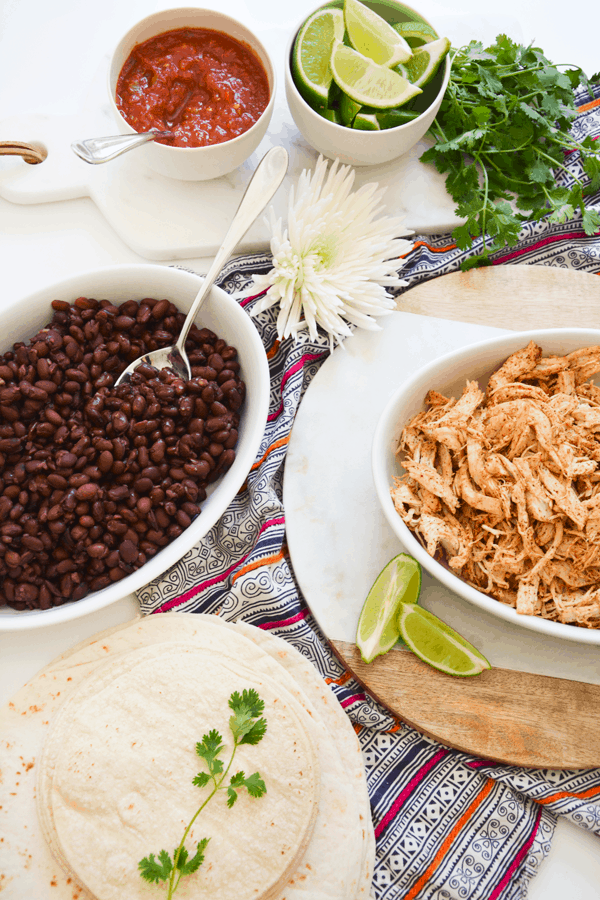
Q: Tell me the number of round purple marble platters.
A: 0